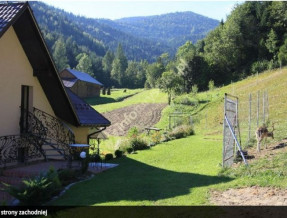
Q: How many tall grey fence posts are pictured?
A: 4